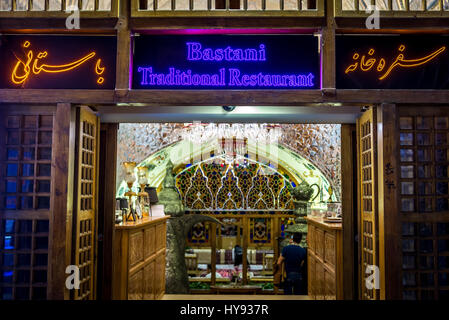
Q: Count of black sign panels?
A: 3